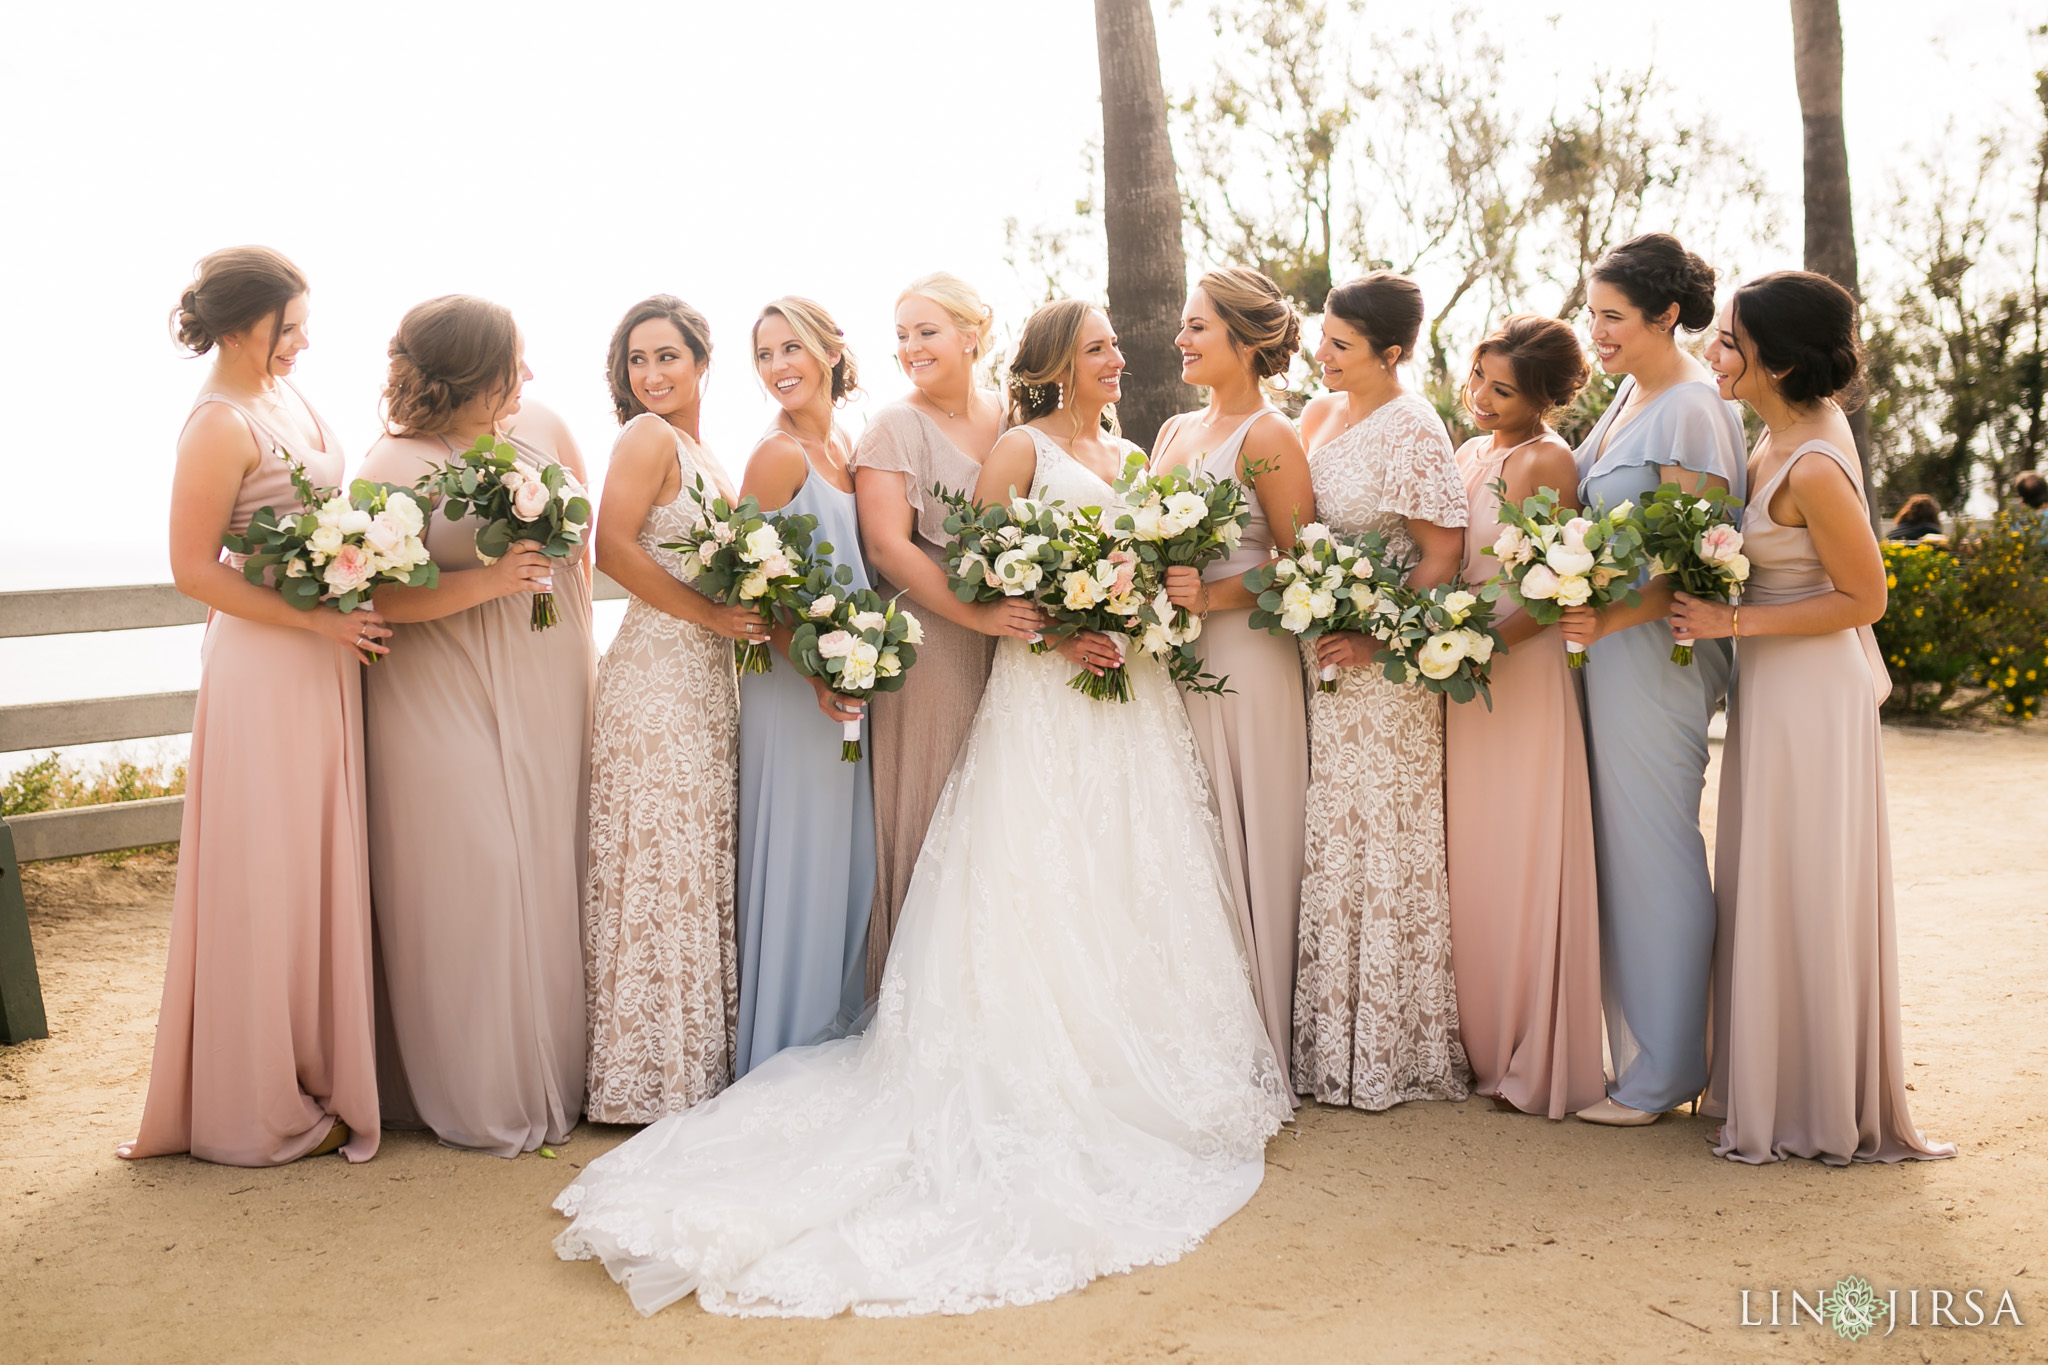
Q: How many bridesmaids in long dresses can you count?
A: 10